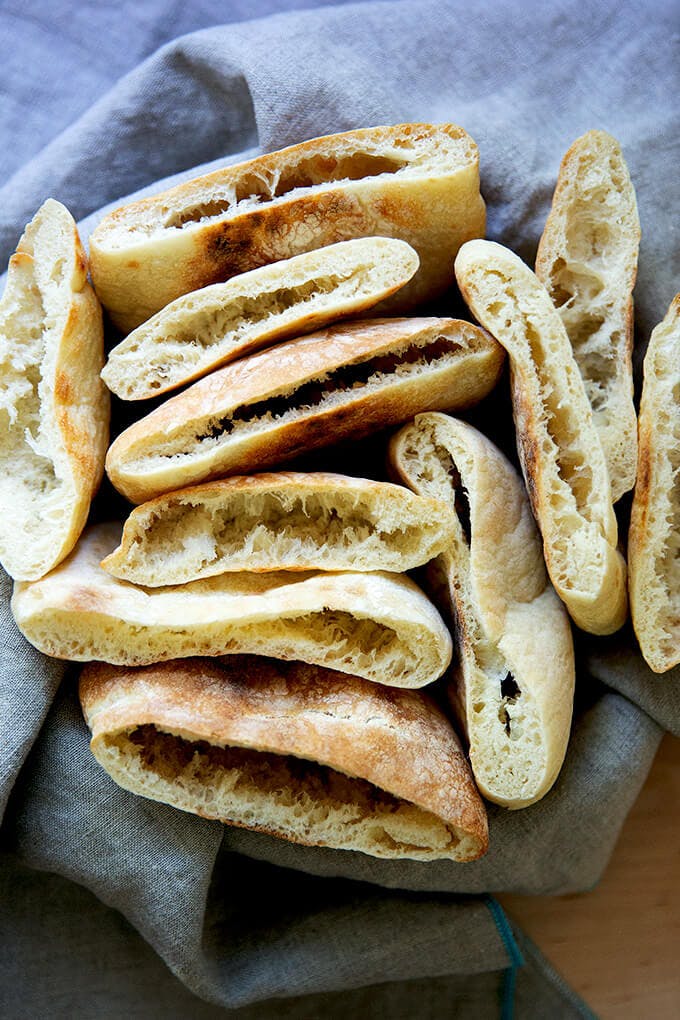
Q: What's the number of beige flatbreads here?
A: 11